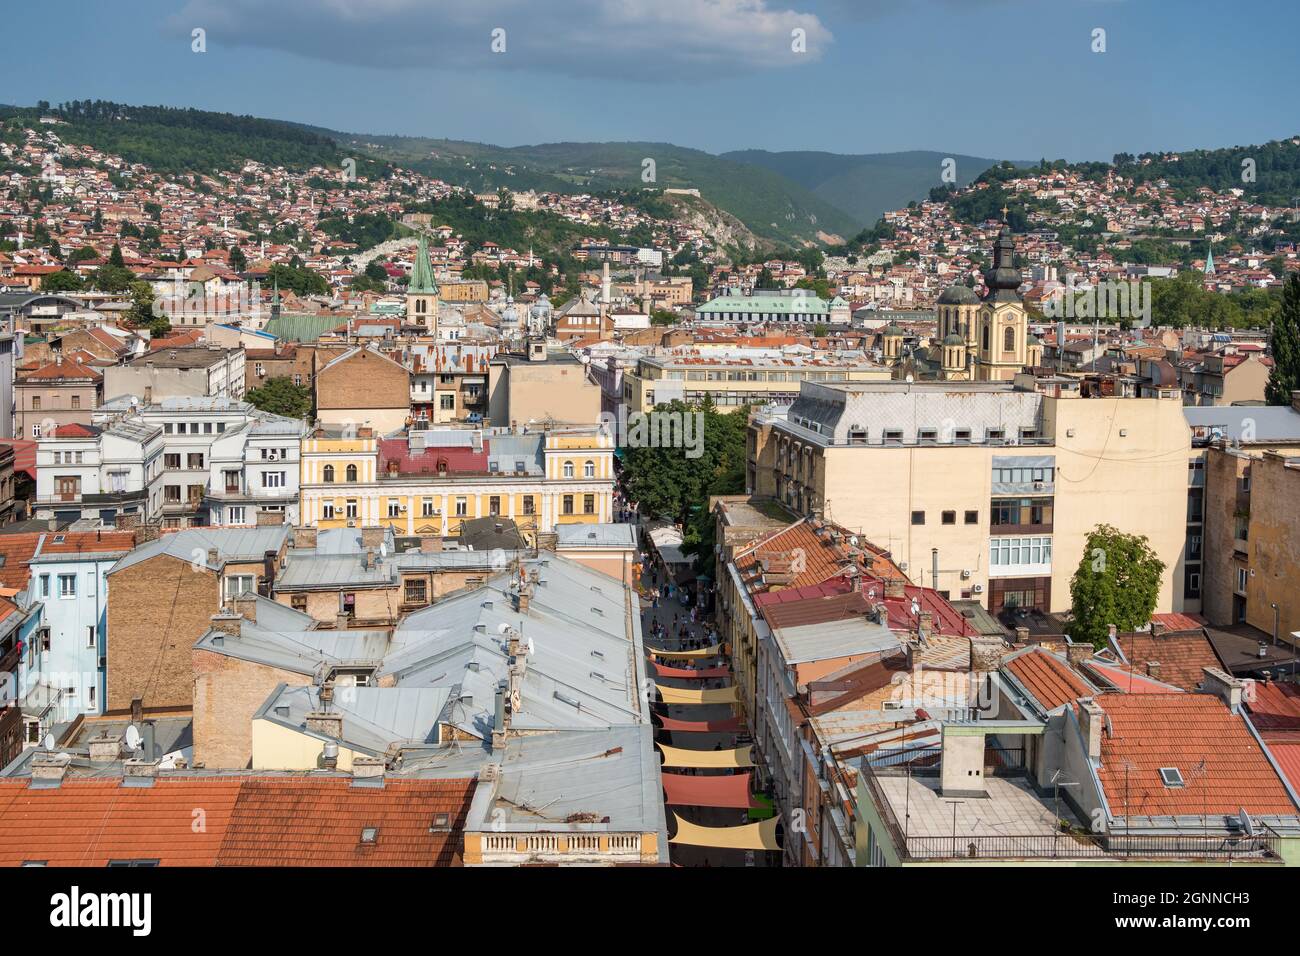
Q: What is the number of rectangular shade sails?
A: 7